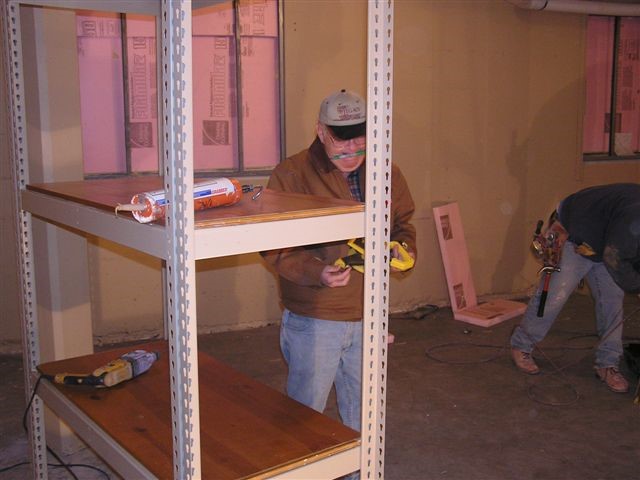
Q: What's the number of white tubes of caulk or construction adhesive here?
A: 1